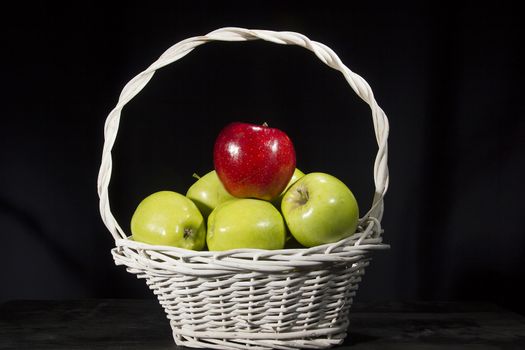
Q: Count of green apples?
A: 5